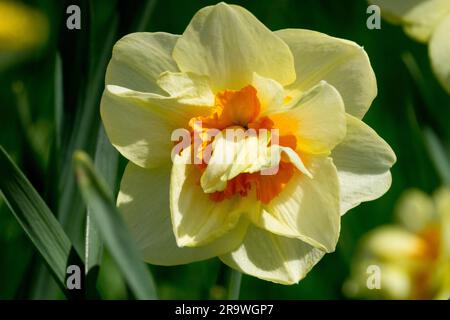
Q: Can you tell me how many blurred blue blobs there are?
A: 0